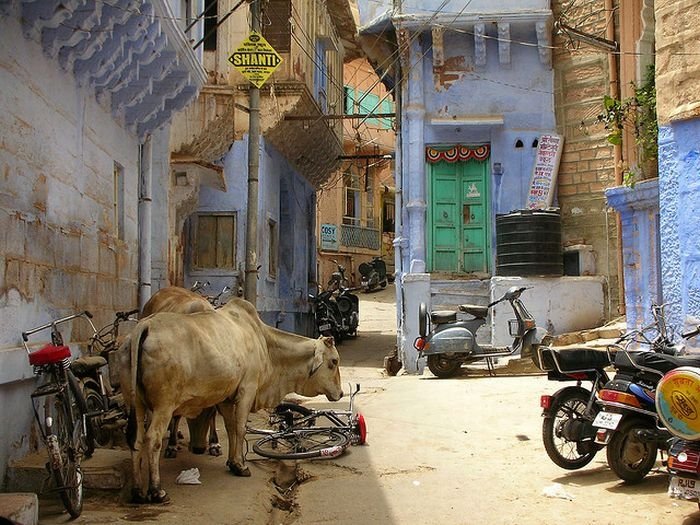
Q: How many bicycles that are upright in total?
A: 2